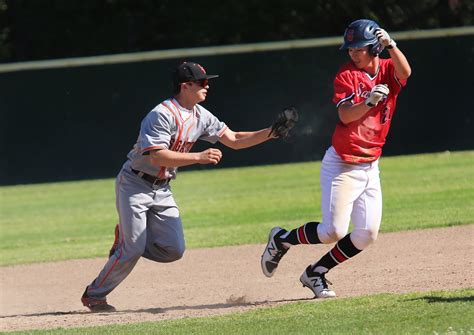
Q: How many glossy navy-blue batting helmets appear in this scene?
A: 1